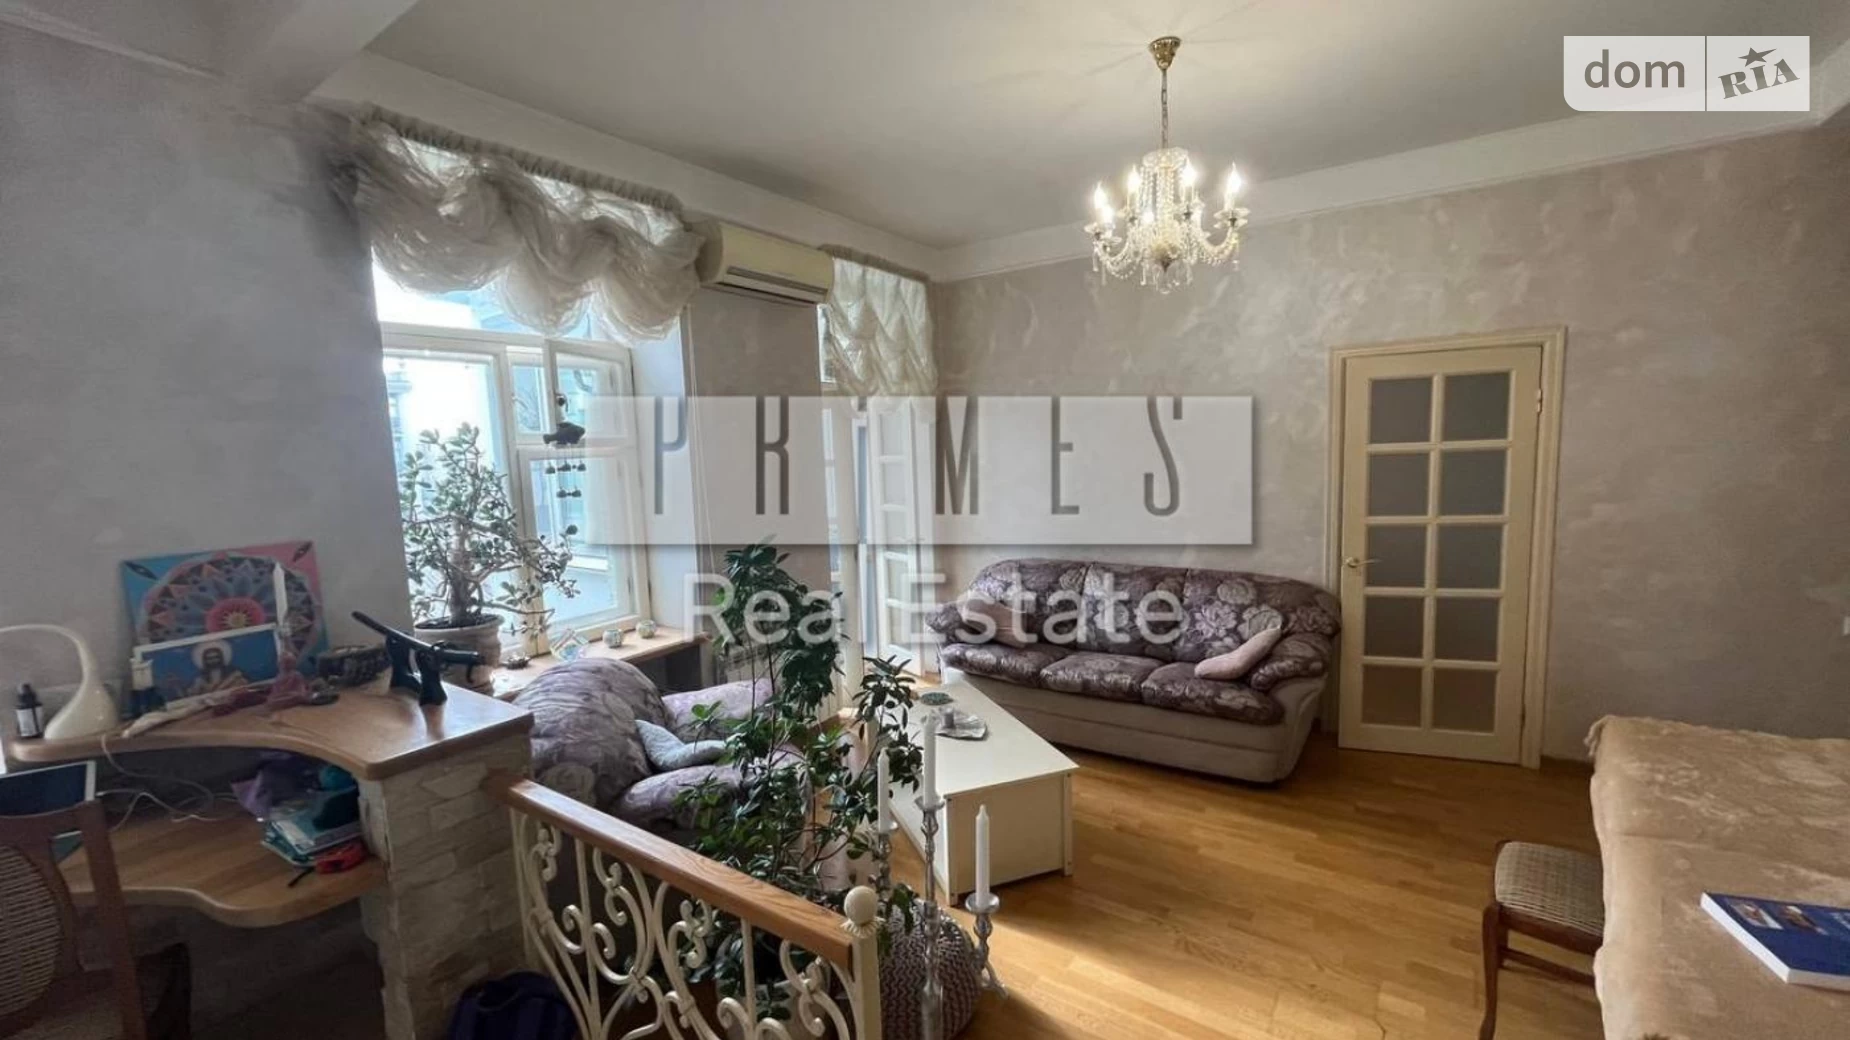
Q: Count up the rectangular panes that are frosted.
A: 10